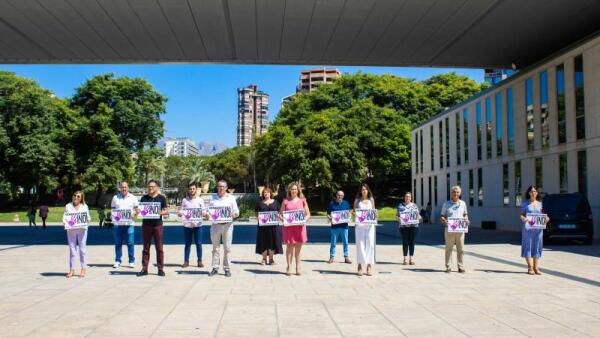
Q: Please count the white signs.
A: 12